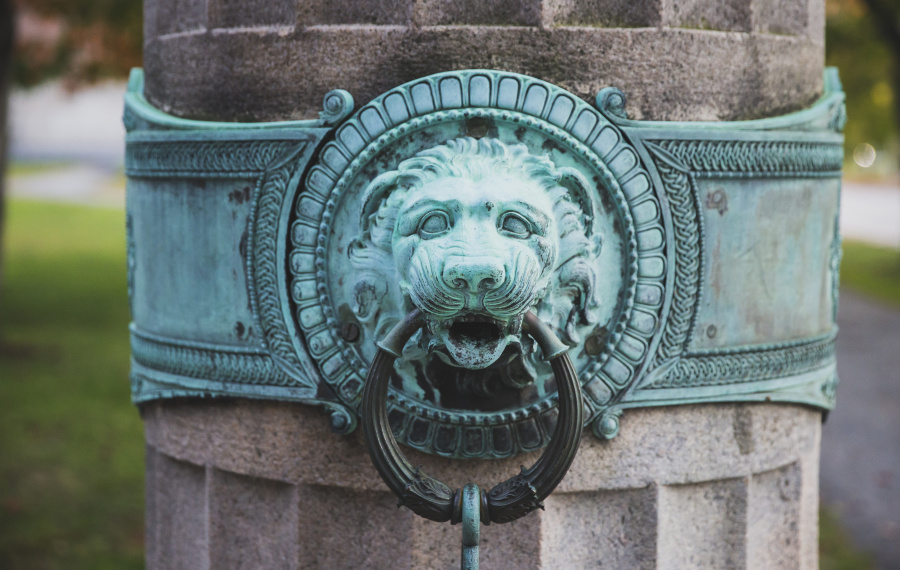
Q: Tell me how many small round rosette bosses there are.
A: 4